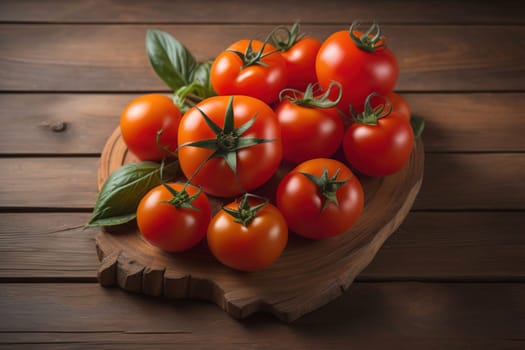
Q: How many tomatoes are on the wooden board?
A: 11